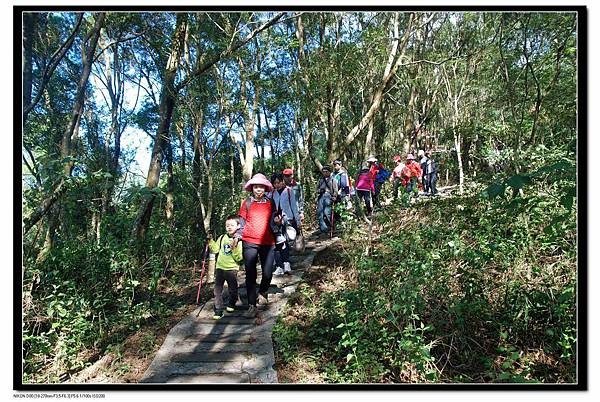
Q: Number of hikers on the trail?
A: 12